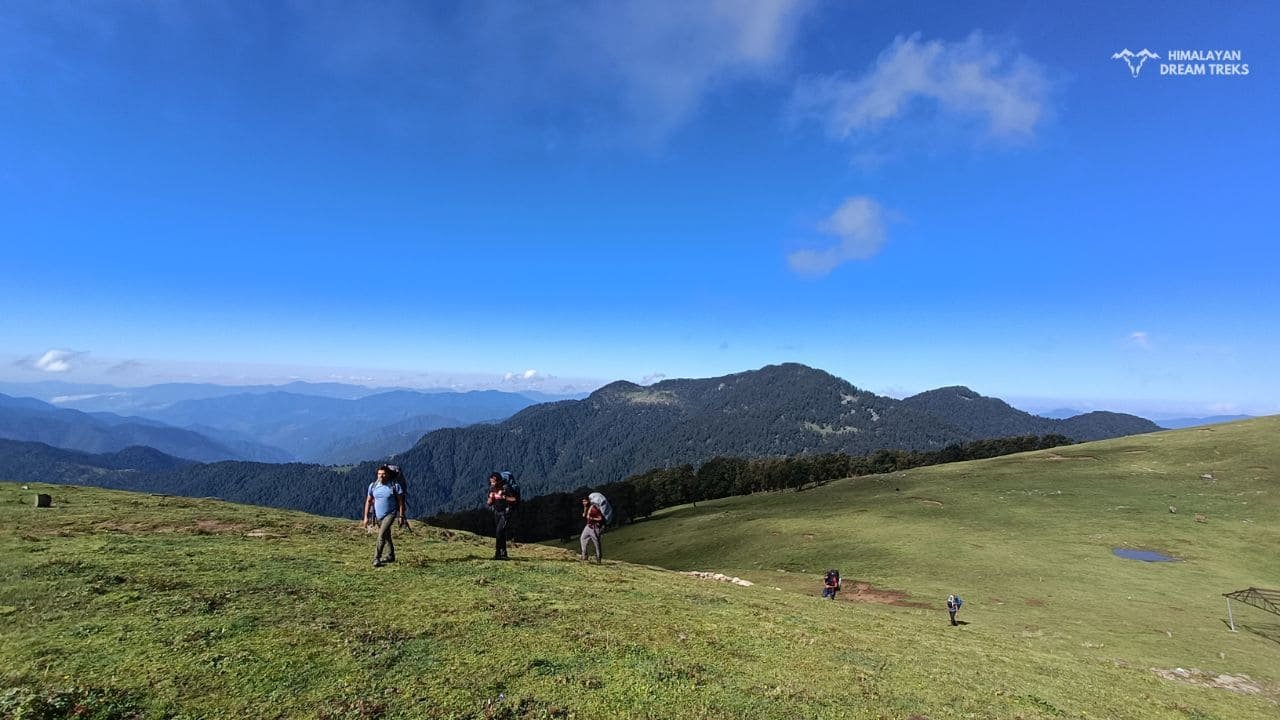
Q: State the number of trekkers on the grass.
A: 5